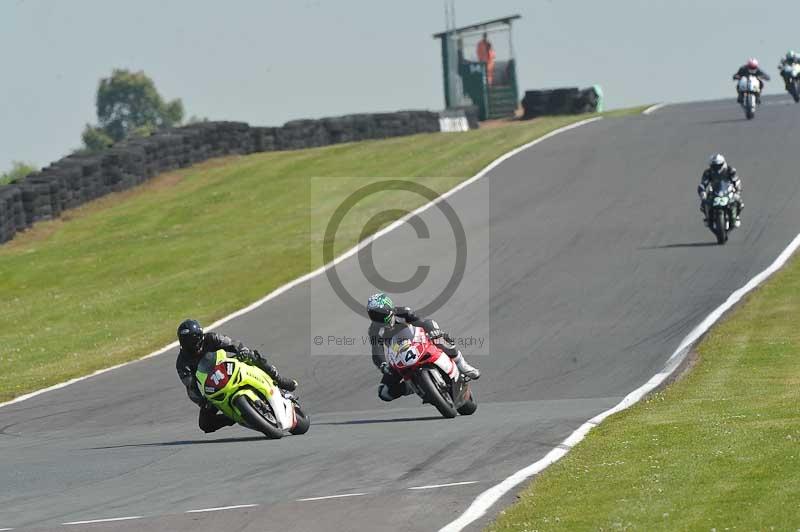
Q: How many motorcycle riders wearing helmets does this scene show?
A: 5